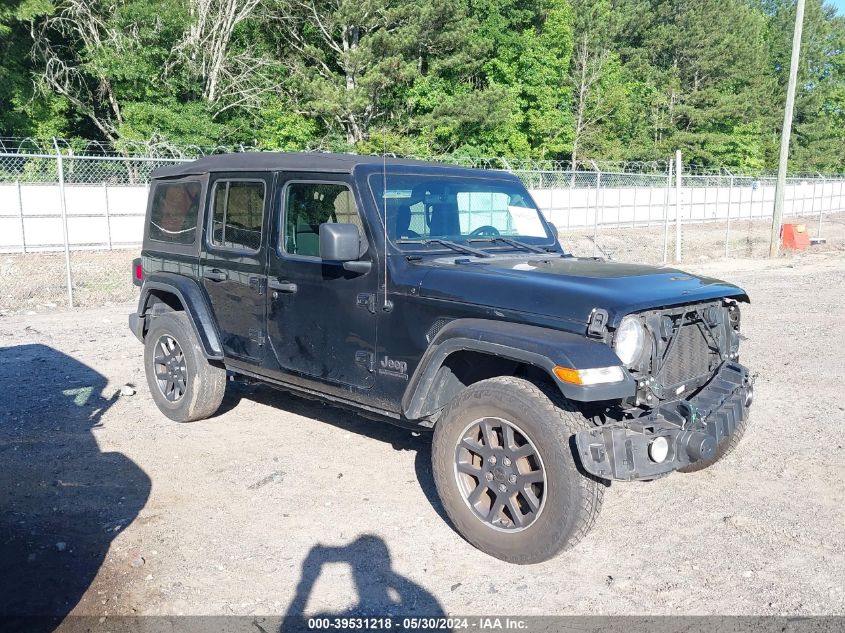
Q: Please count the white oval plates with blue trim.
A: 0